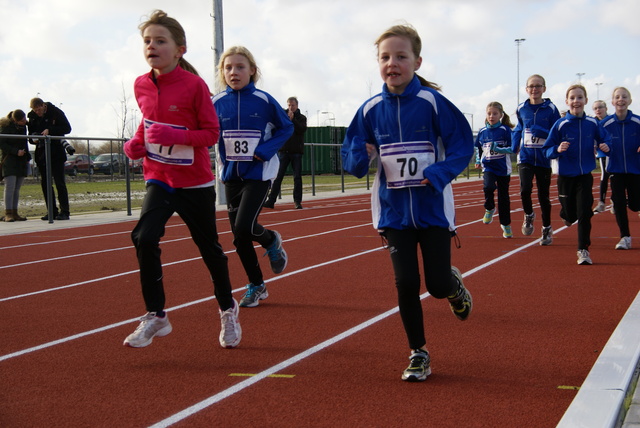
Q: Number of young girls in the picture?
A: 8